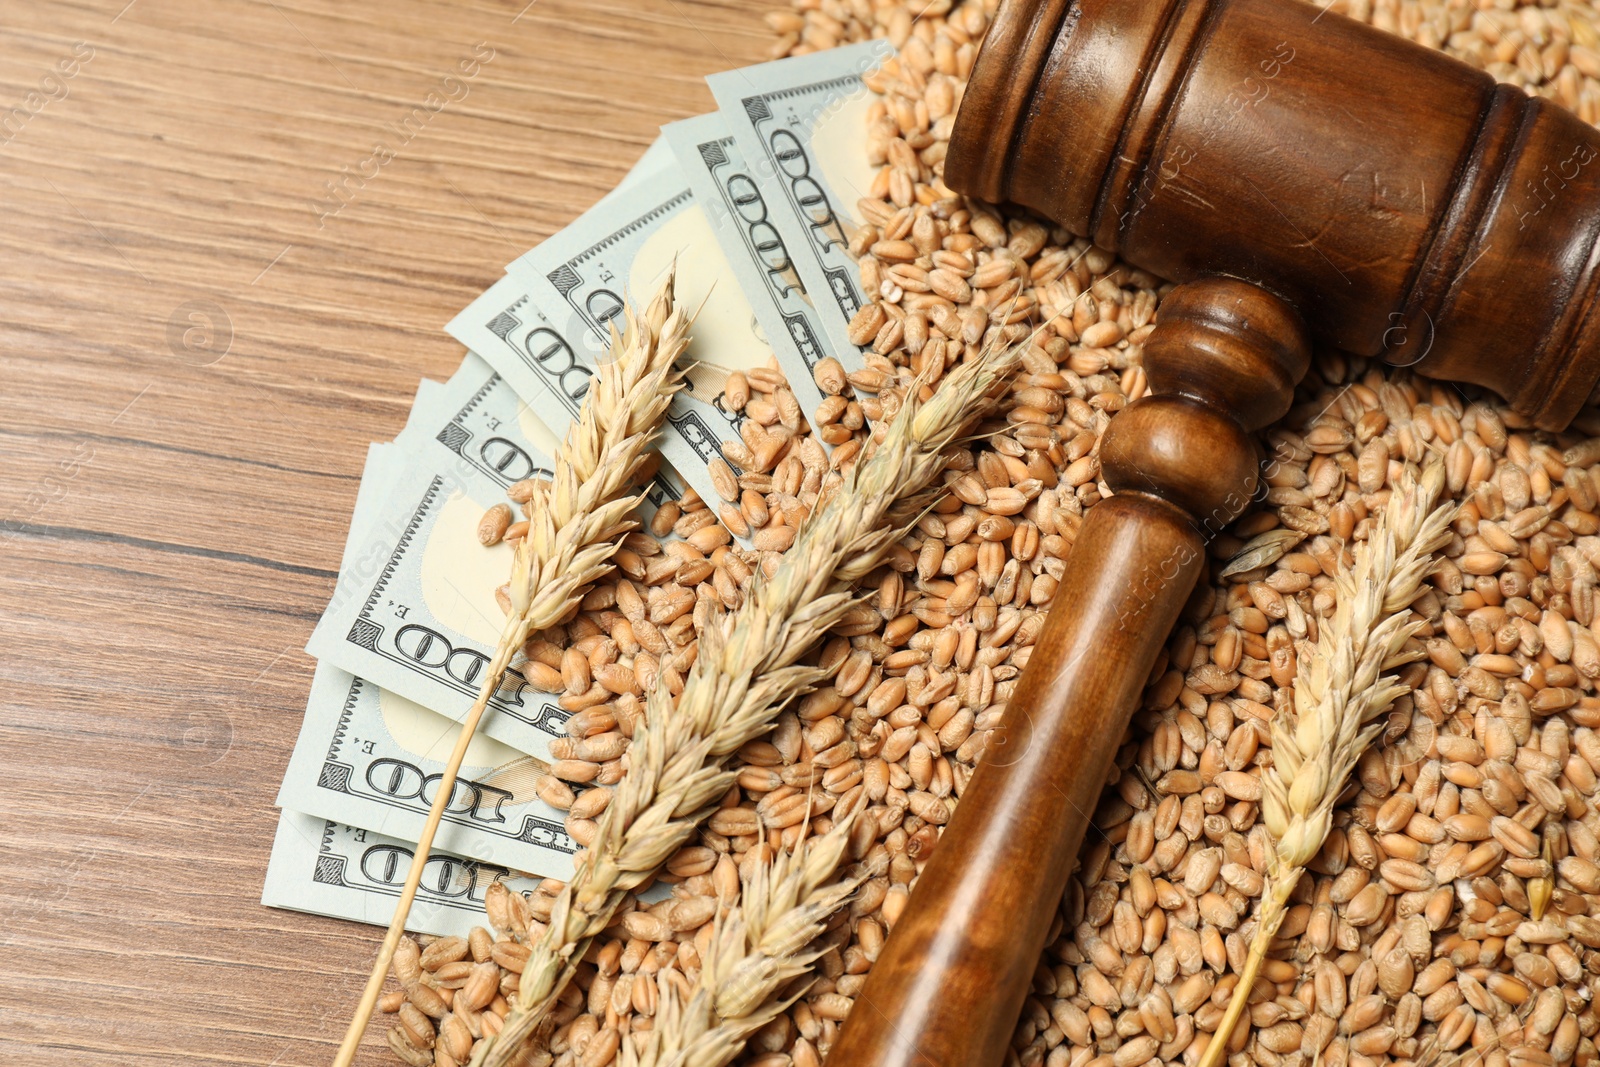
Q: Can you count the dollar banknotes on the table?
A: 8